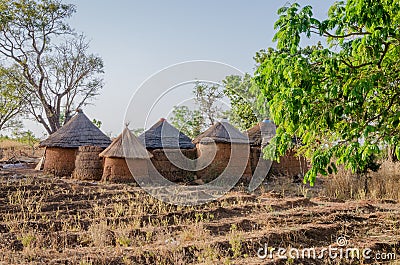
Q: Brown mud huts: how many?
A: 5